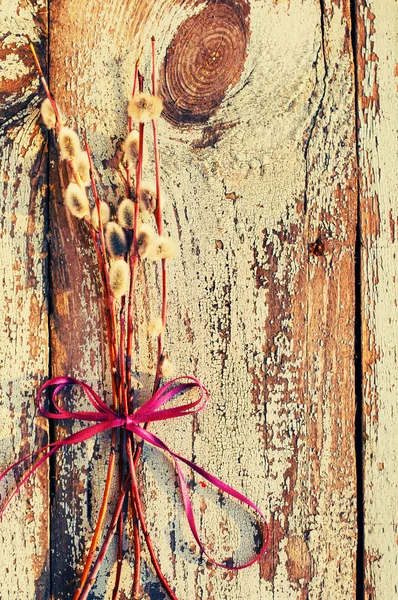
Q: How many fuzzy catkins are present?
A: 15